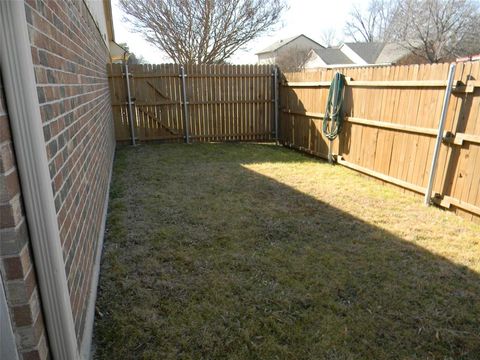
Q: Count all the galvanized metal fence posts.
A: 5